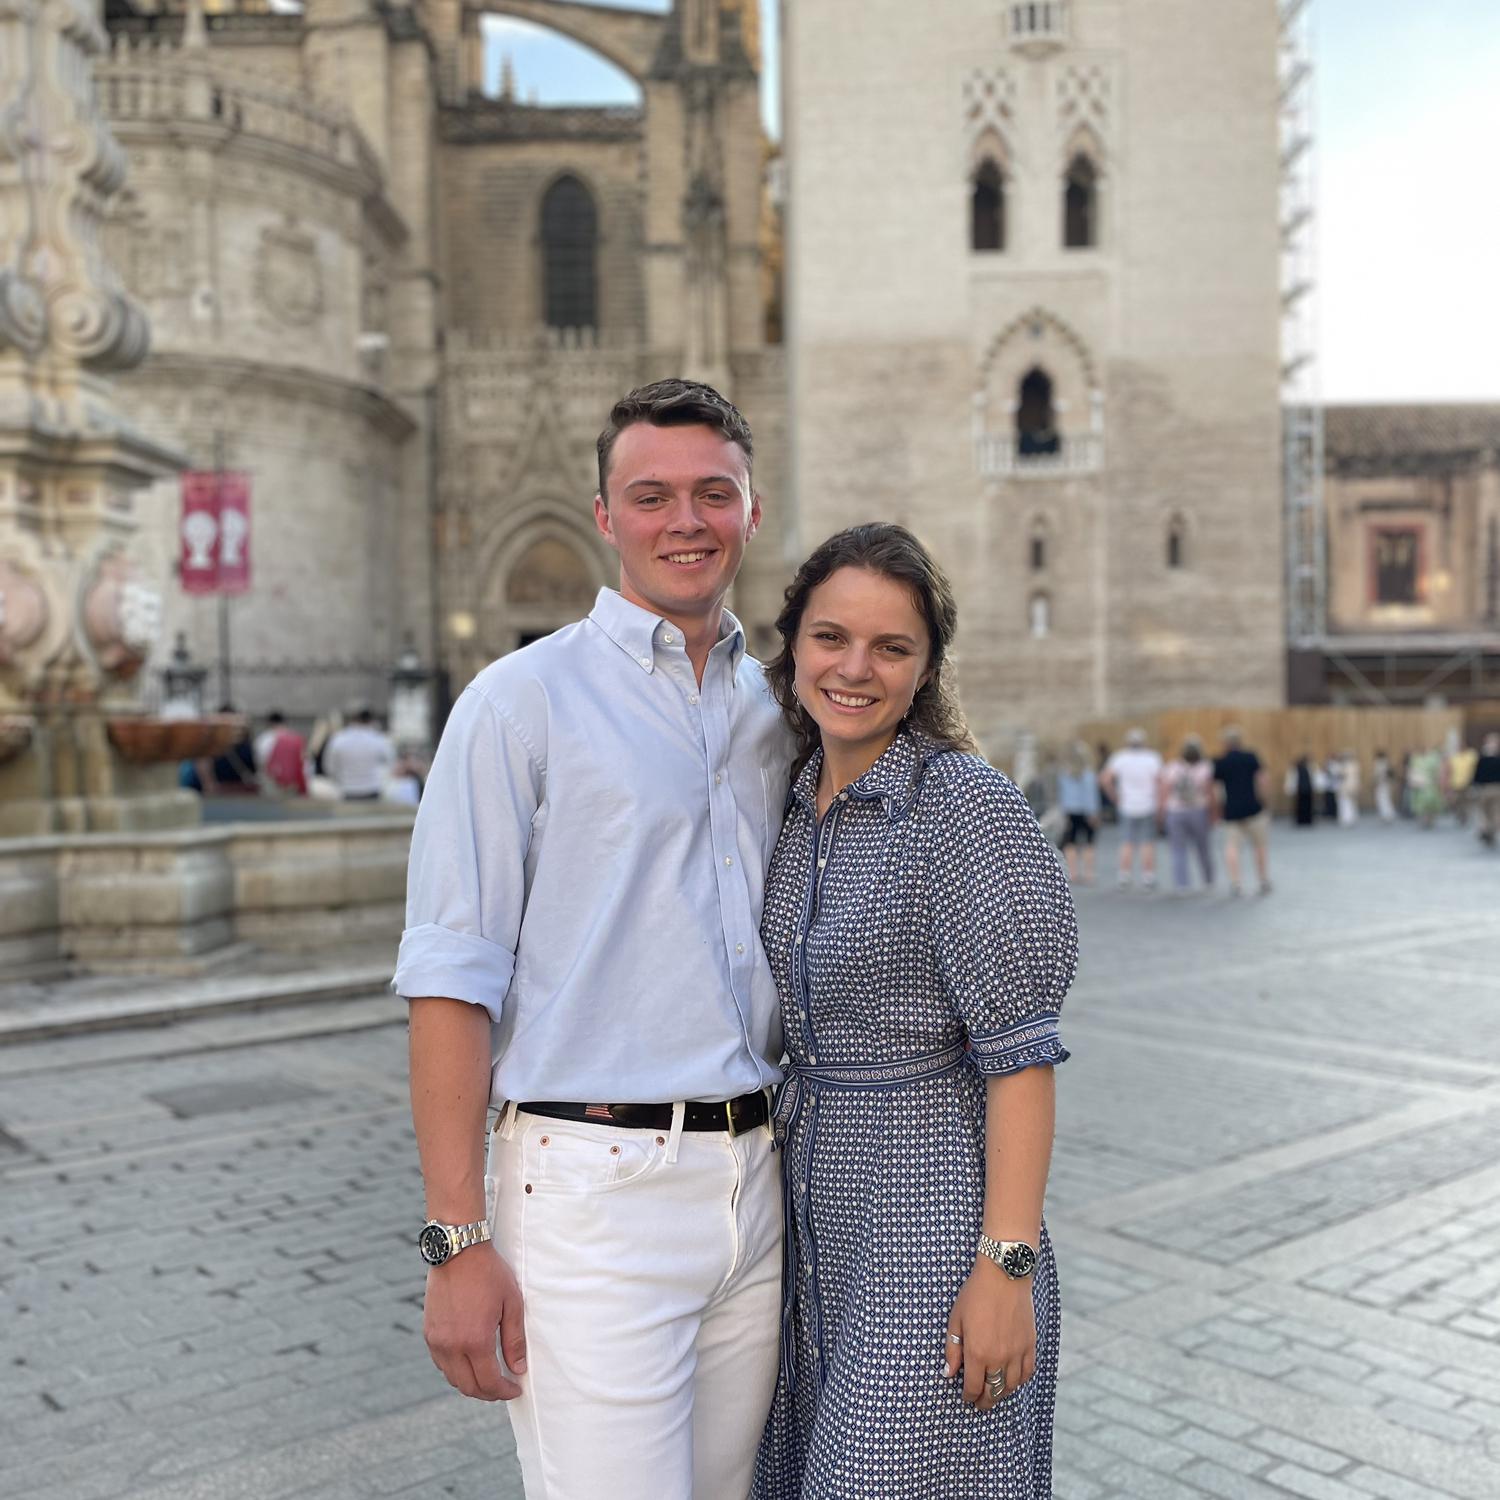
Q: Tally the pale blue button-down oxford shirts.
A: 1